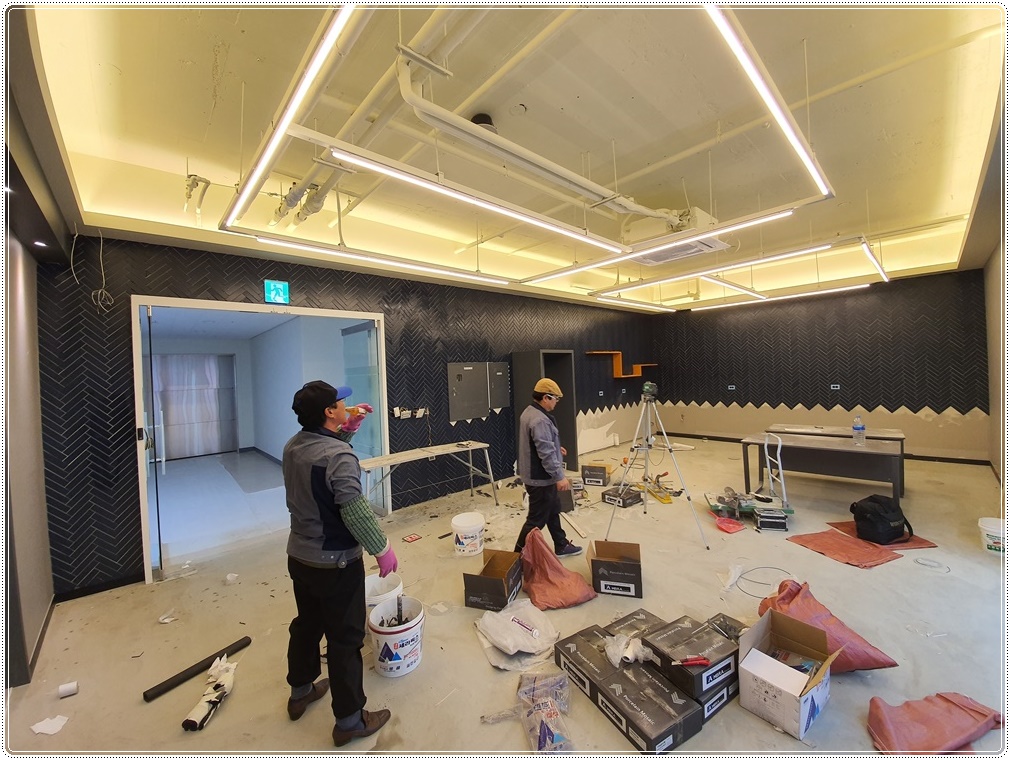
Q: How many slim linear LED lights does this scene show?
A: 10